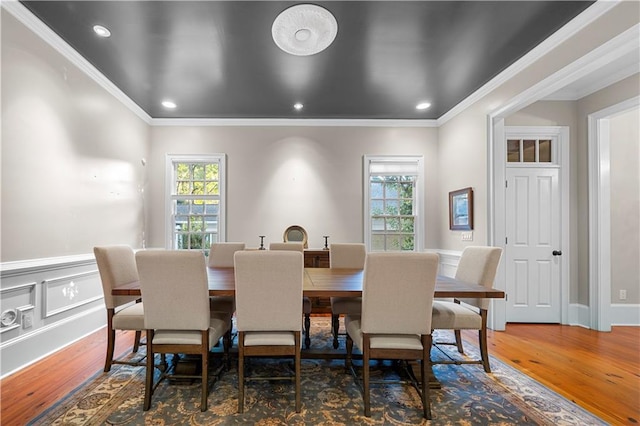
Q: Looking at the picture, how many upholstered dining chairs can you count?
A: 8